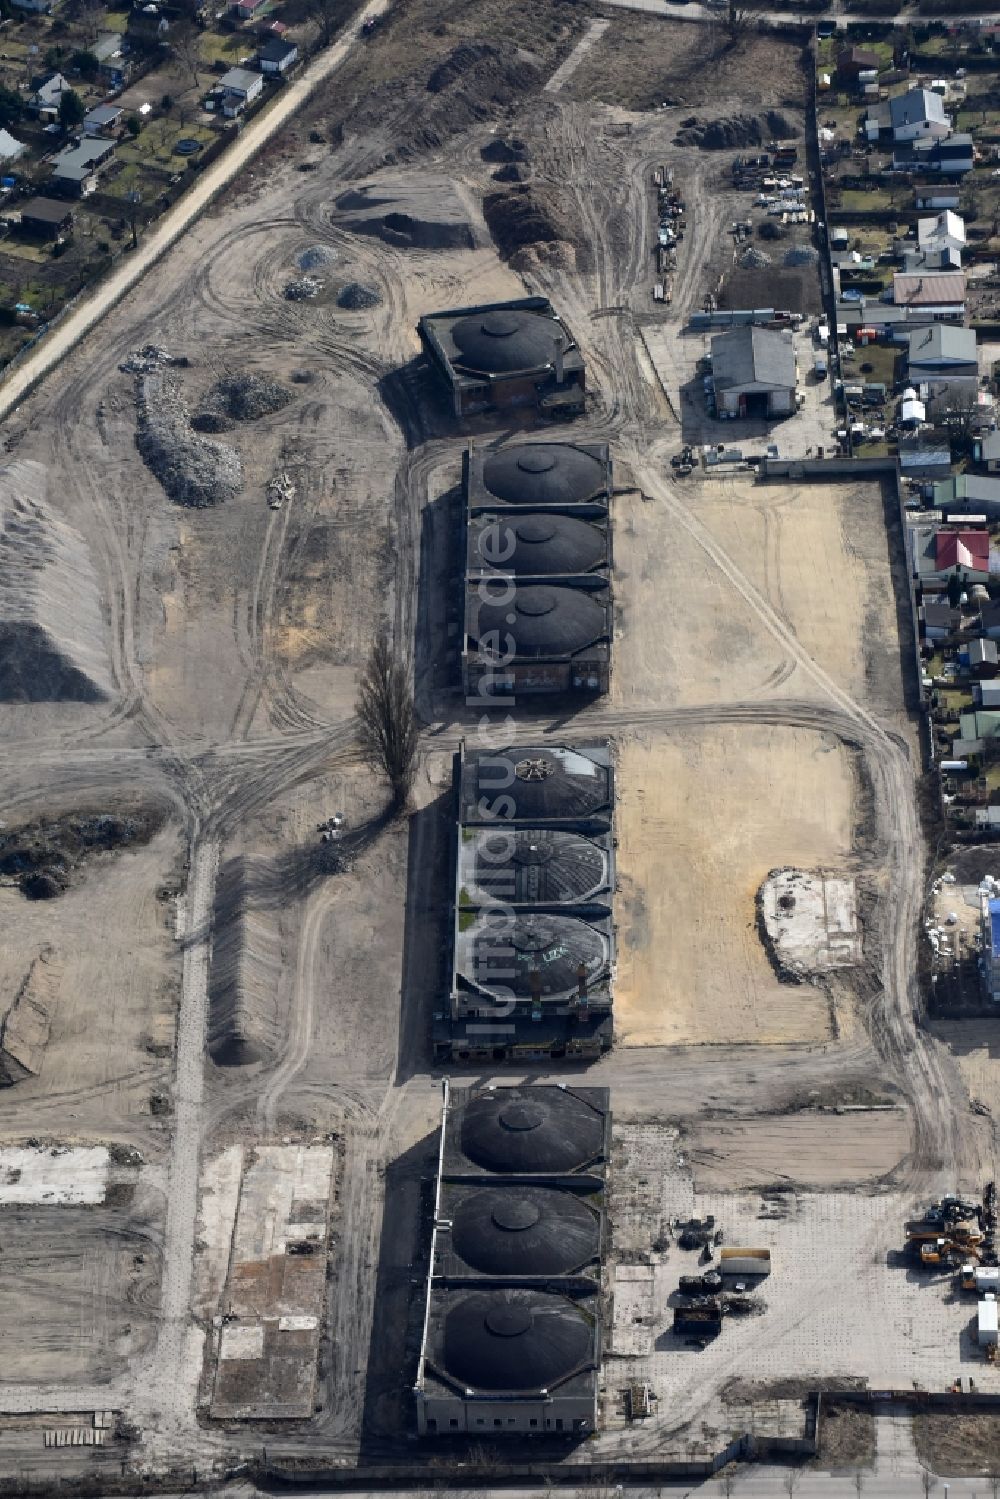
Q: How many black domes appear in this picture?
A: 10